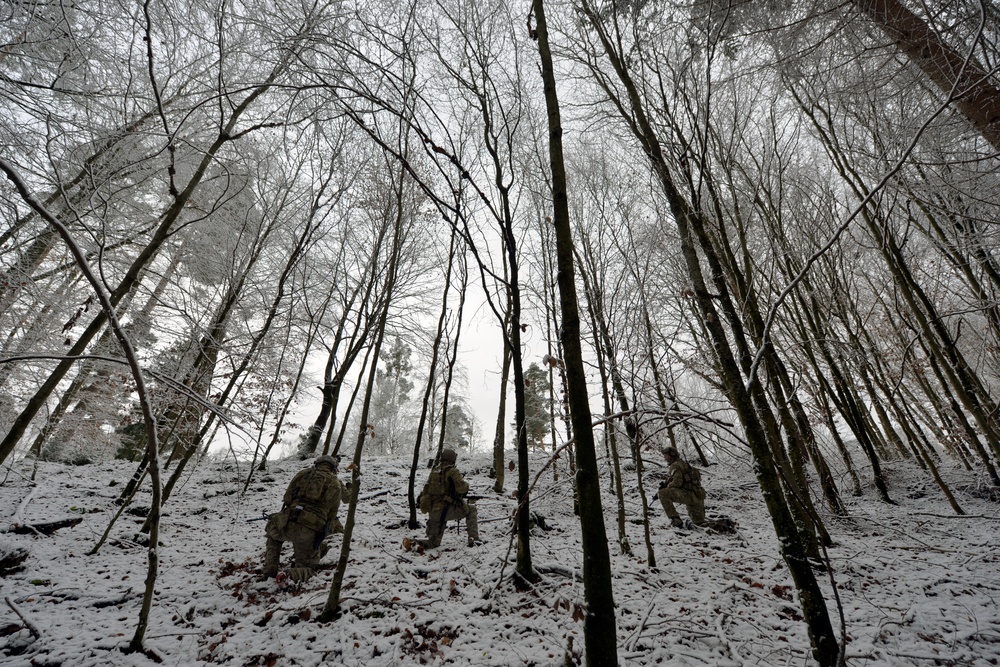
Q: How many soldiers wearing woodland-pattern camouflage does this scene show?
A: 3